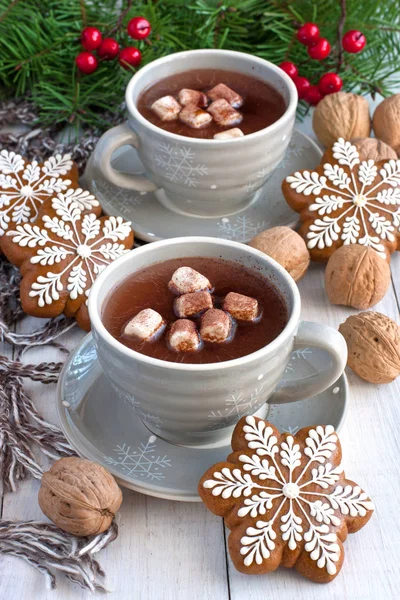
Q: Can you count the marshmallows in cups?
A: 12